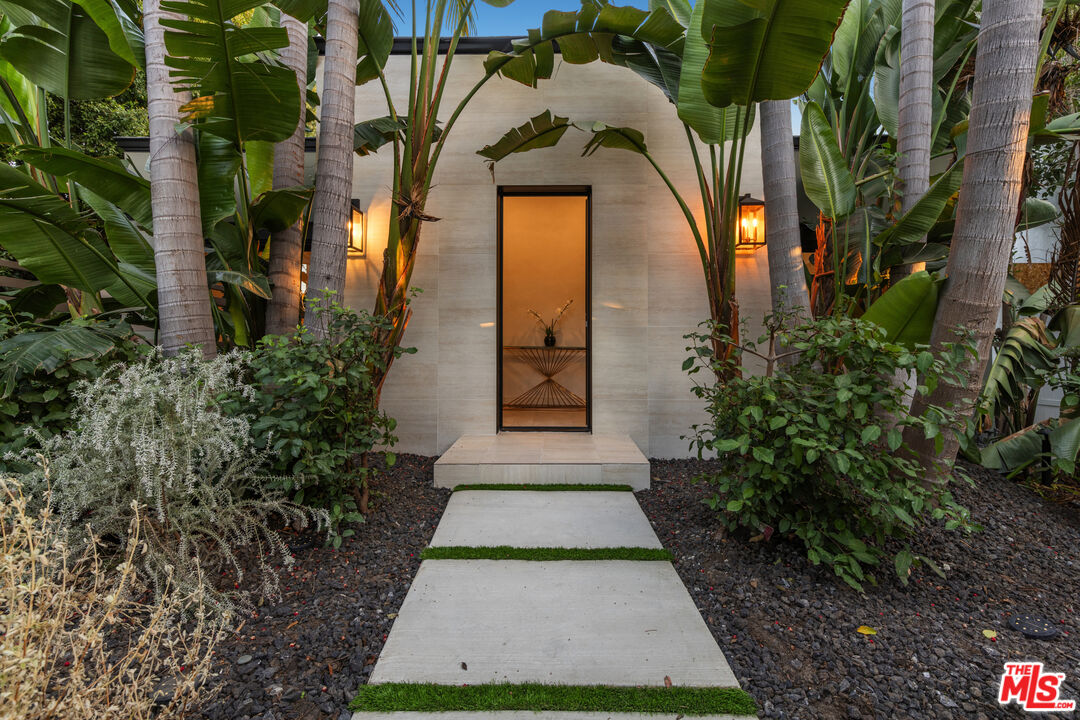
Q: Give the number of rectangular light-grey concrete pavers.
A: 3